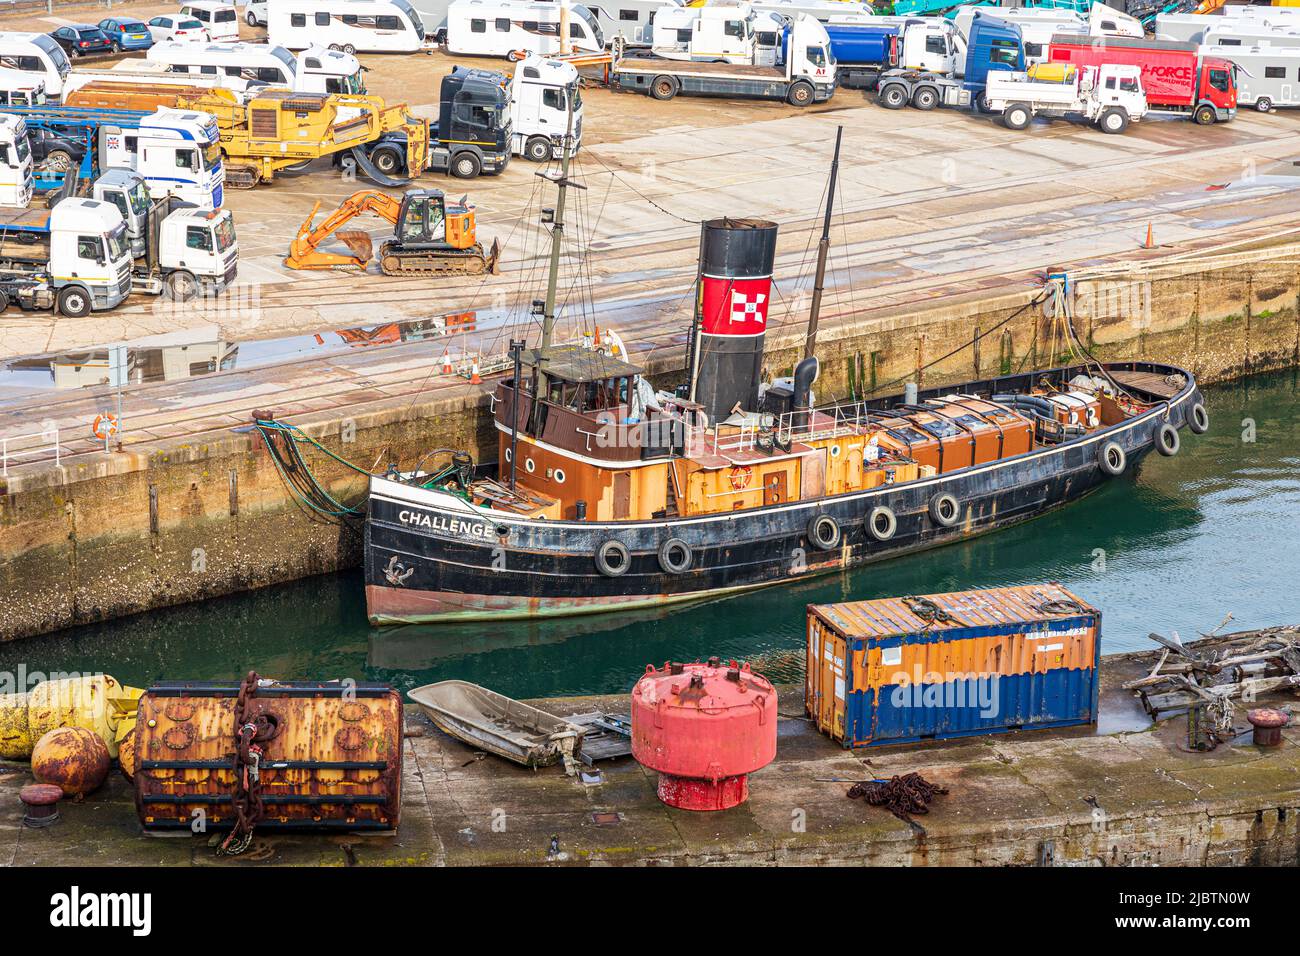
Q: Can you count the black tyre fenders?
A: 8